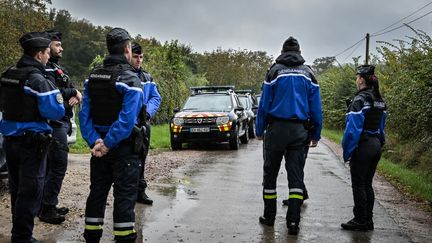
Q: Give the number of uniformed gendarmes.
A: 6